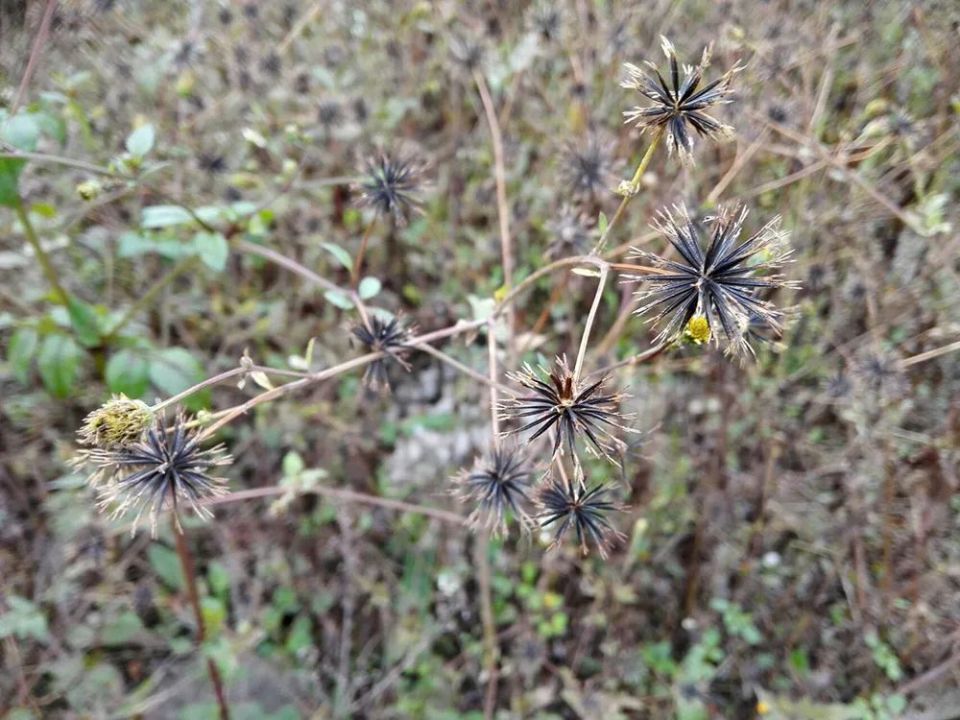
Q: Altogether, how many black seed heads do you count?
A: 8